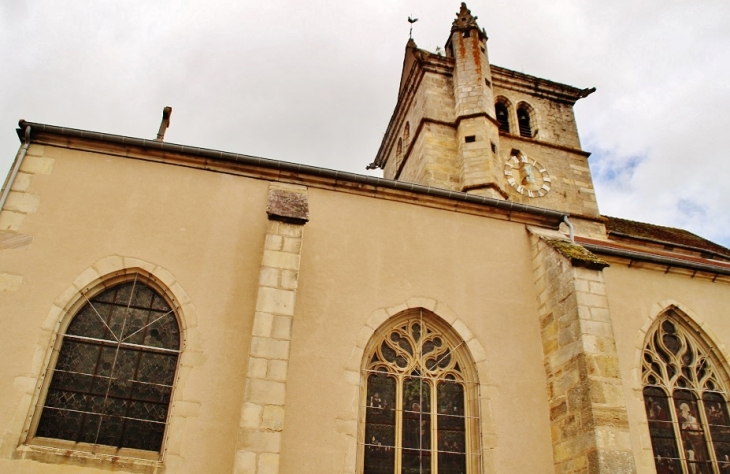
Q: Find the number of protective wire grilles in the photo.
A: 3